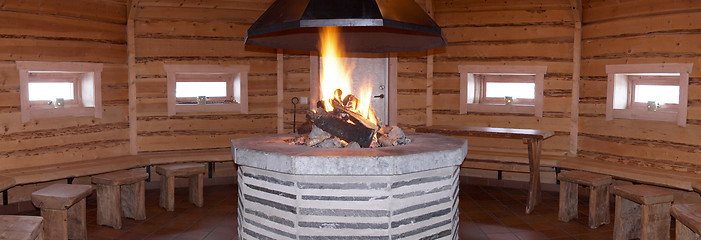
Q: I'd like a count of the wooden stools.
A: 7